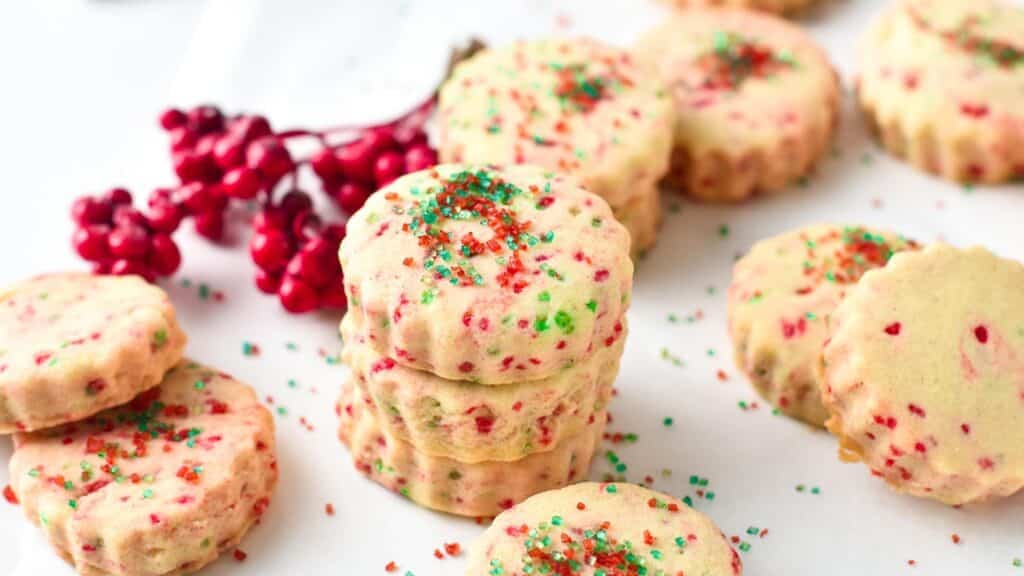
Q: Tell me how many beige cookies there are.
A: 13